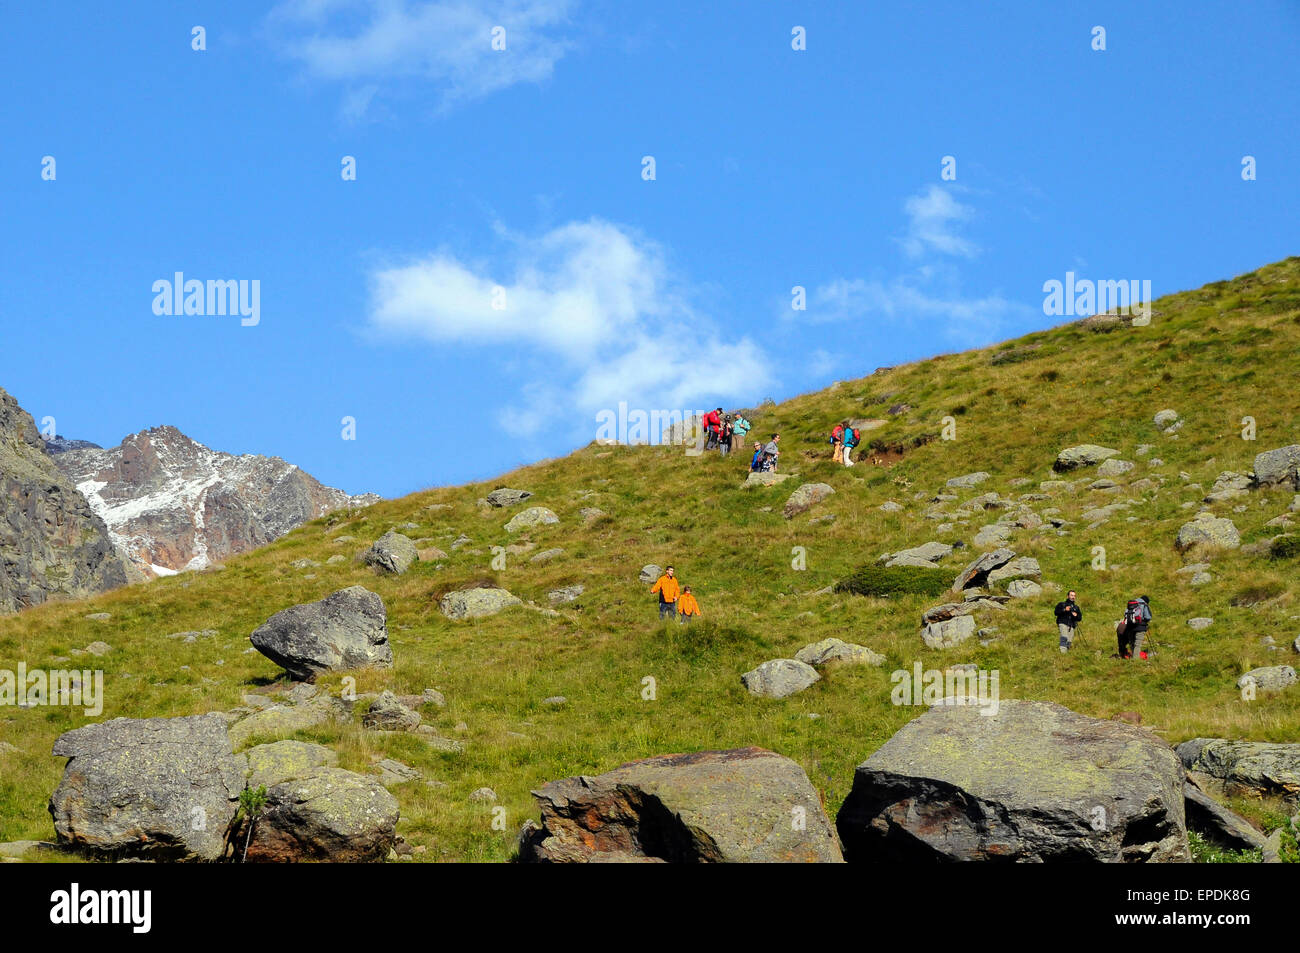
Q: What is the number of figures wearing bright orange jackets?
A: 2